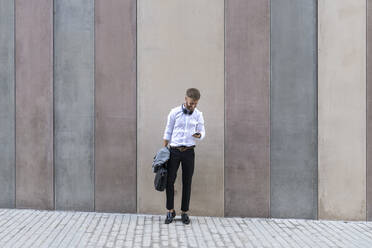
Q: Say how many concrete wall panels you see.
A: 9